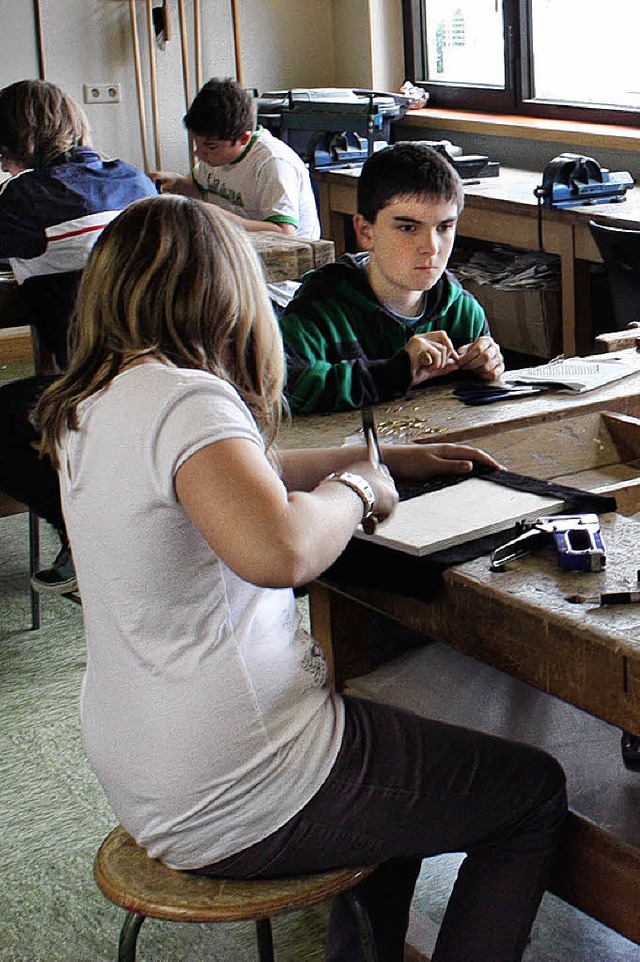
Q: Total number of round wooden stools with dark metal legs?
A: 1